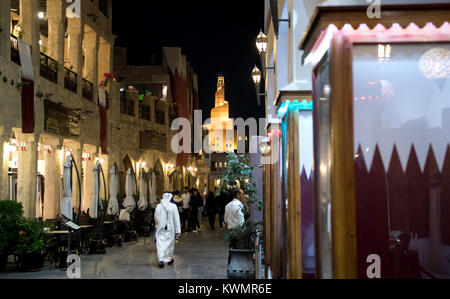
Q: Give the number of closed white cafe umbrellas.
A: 6